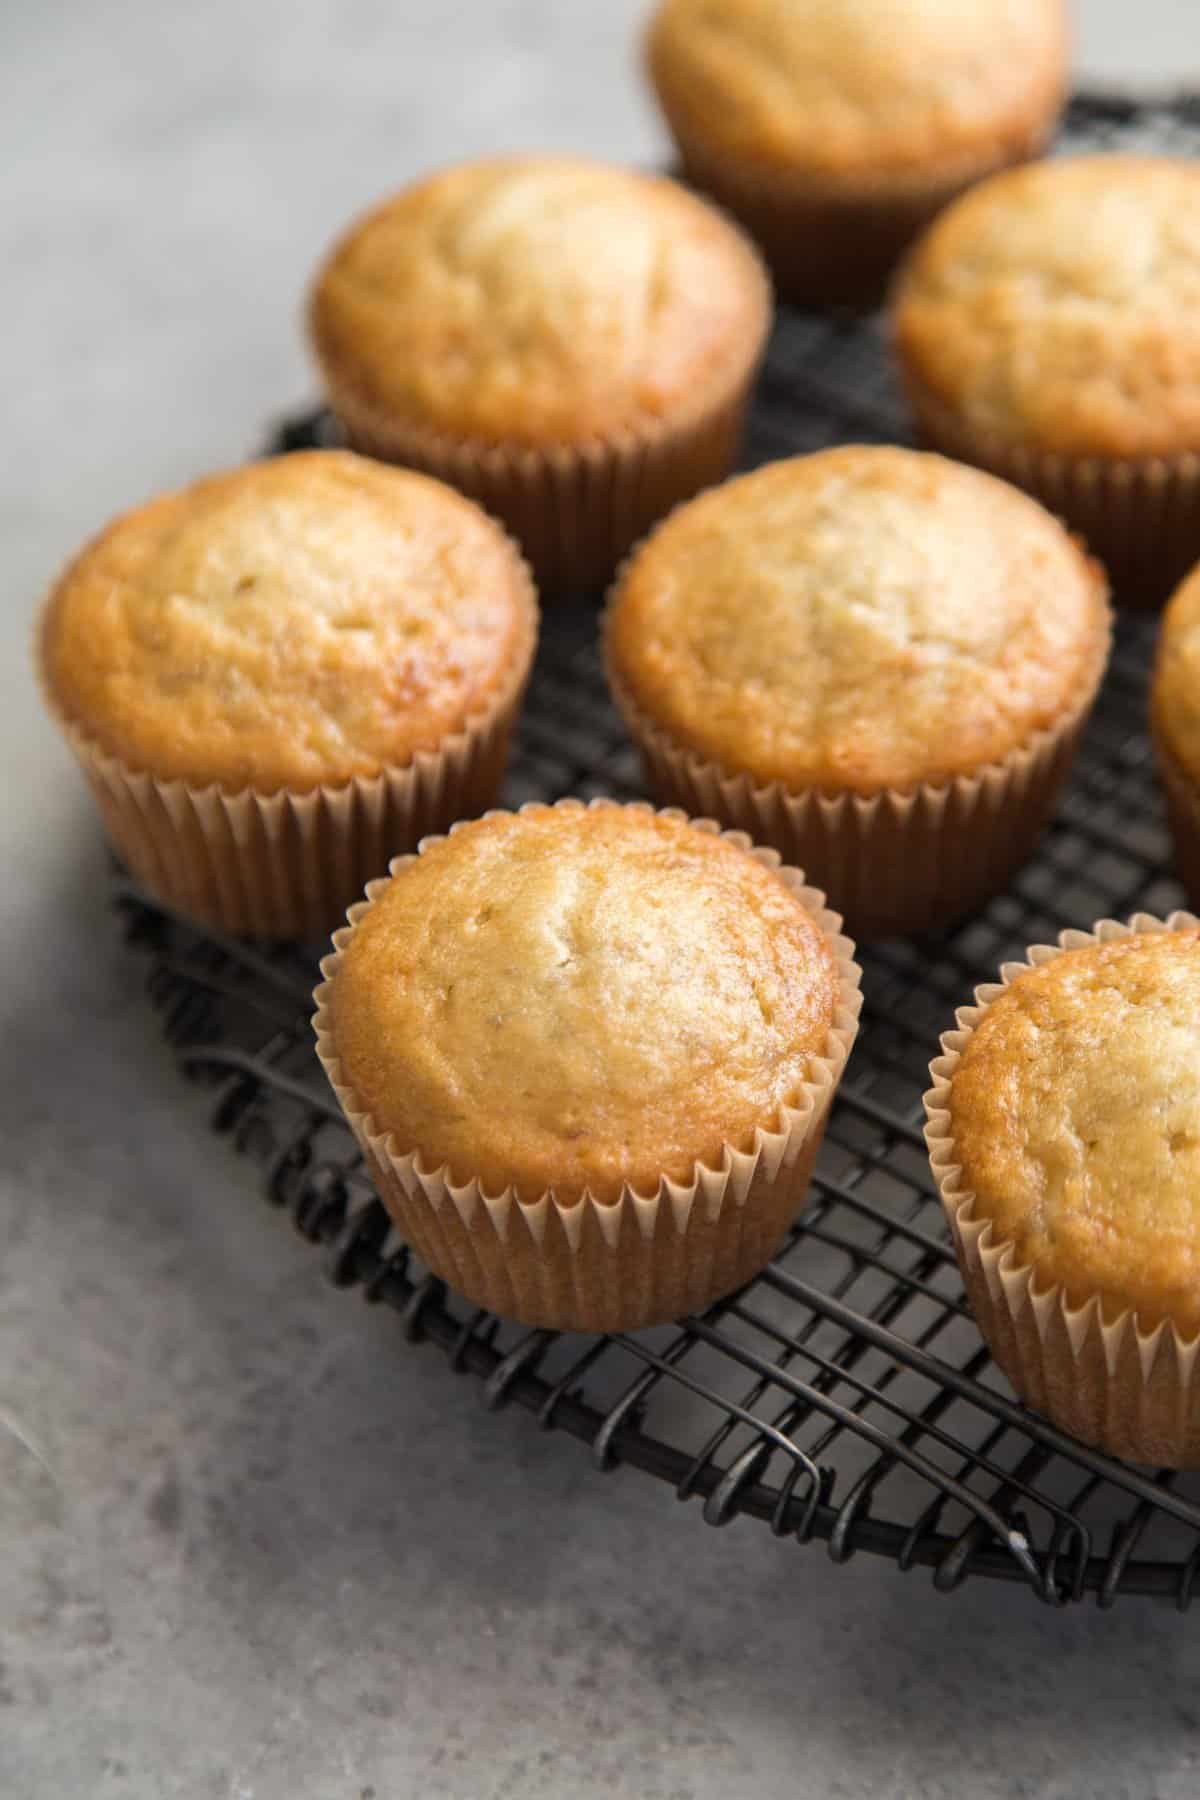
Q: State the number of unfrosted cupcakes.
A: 8